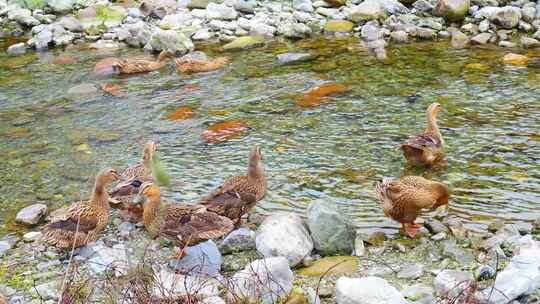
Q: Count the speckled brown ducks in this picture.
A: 8